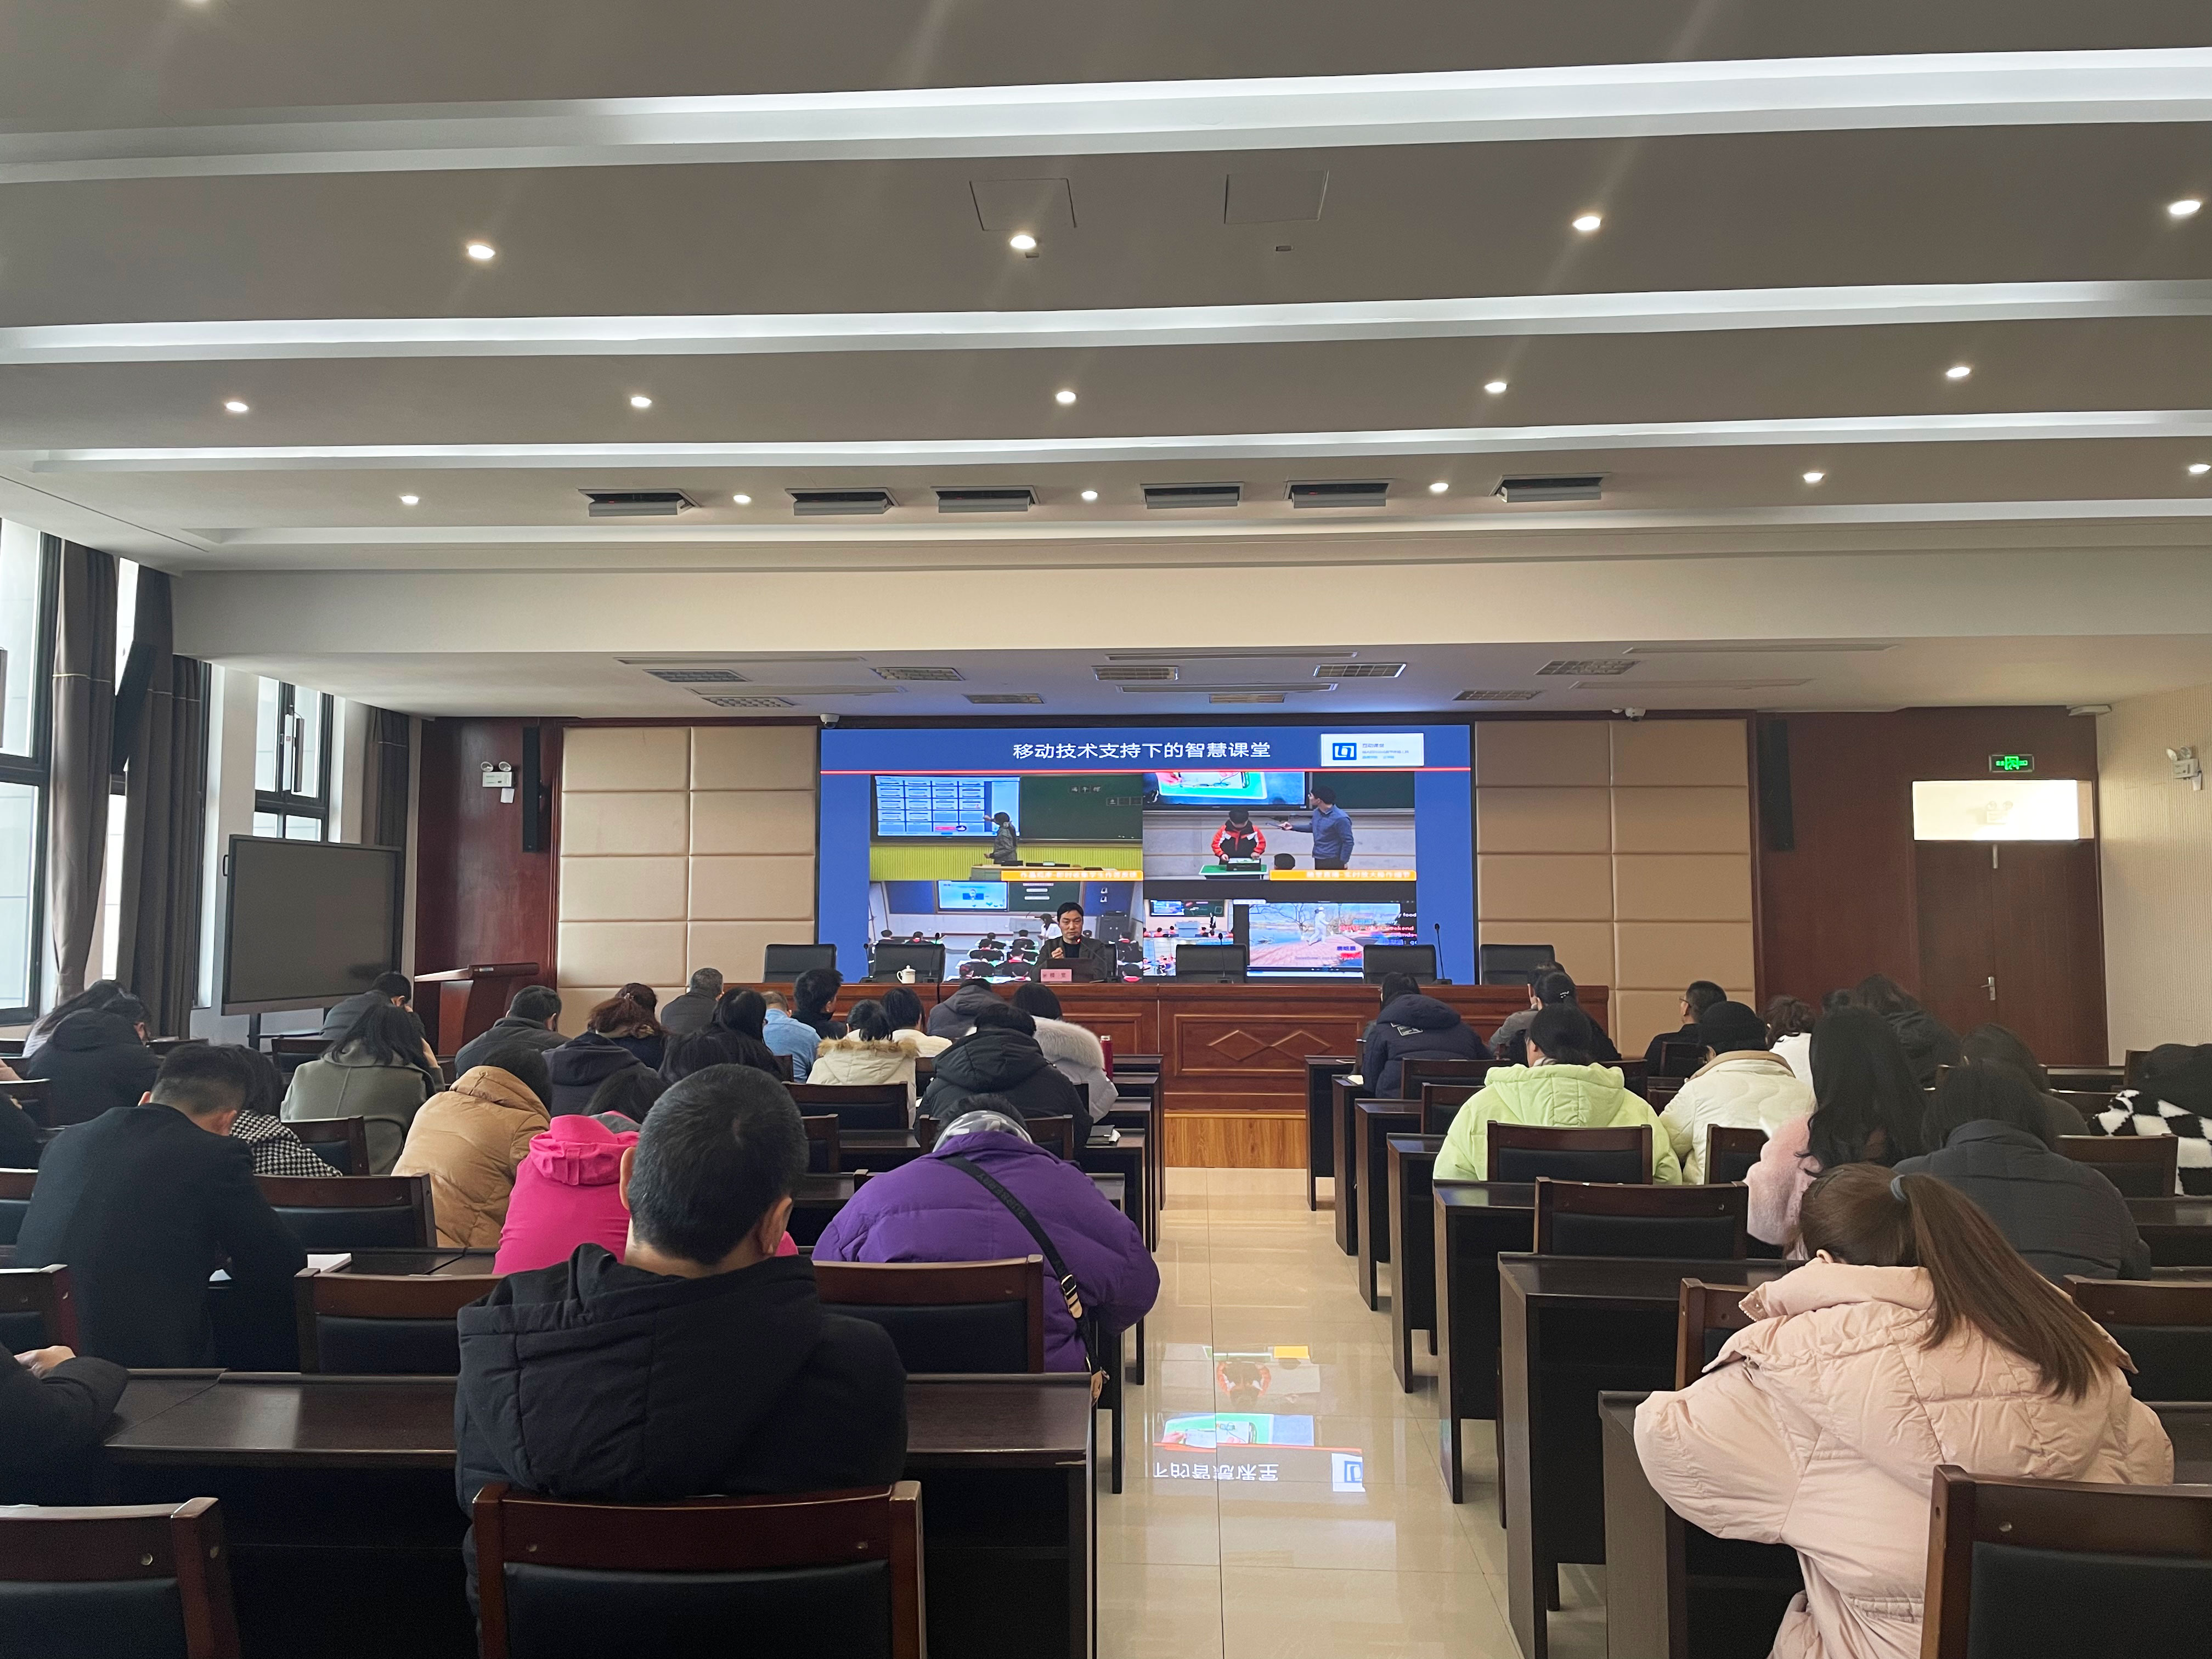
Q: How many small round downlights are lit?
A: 15